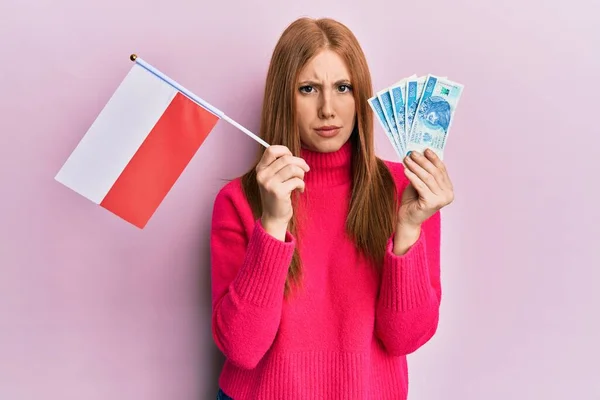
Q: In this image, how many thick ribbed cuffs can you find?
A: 2